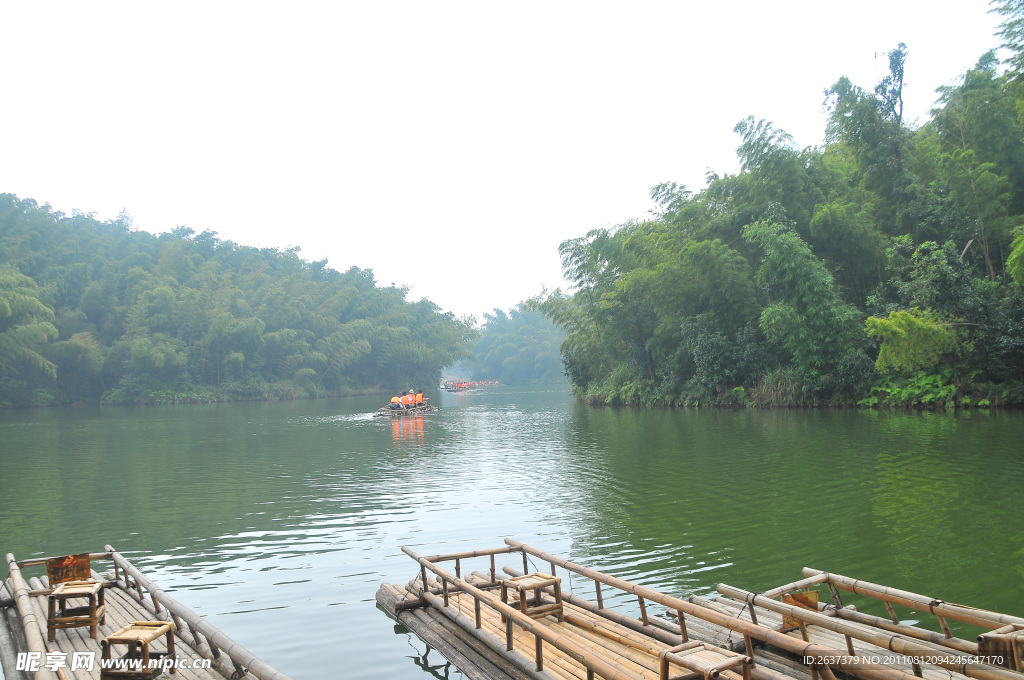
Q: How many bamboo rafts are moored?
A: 3